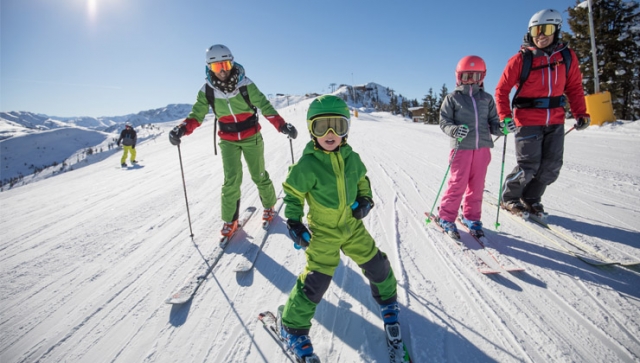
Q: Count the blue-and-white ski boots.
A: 4